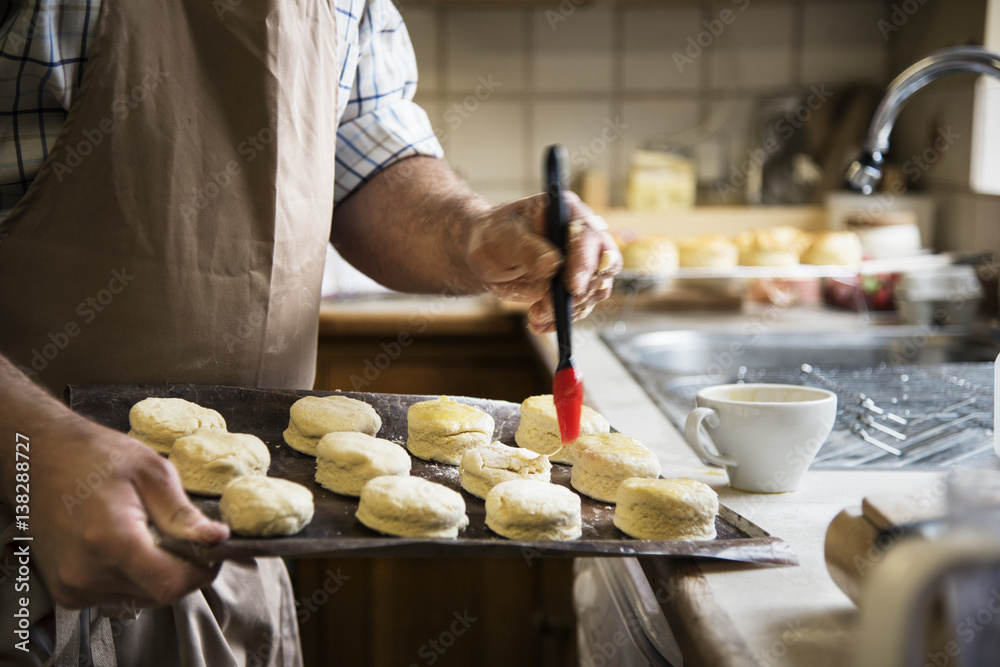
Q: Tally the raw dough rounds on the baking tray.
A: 12